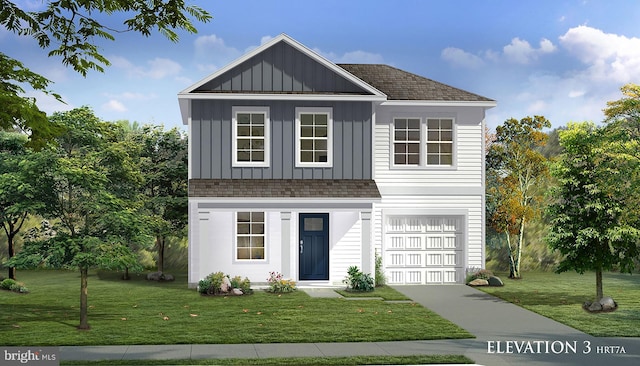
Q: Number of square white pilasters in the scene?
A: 3